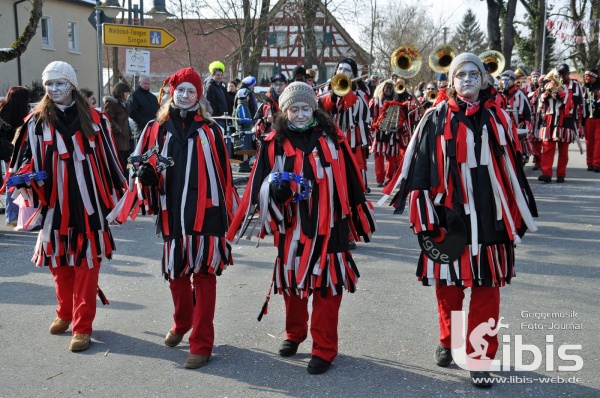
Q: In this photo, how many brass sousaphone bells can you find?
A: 3